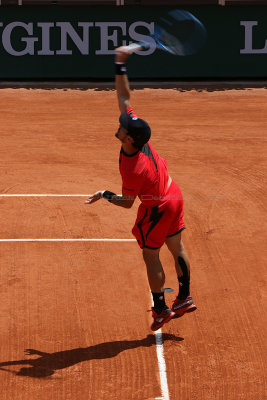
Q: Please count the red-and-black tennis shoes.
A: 2